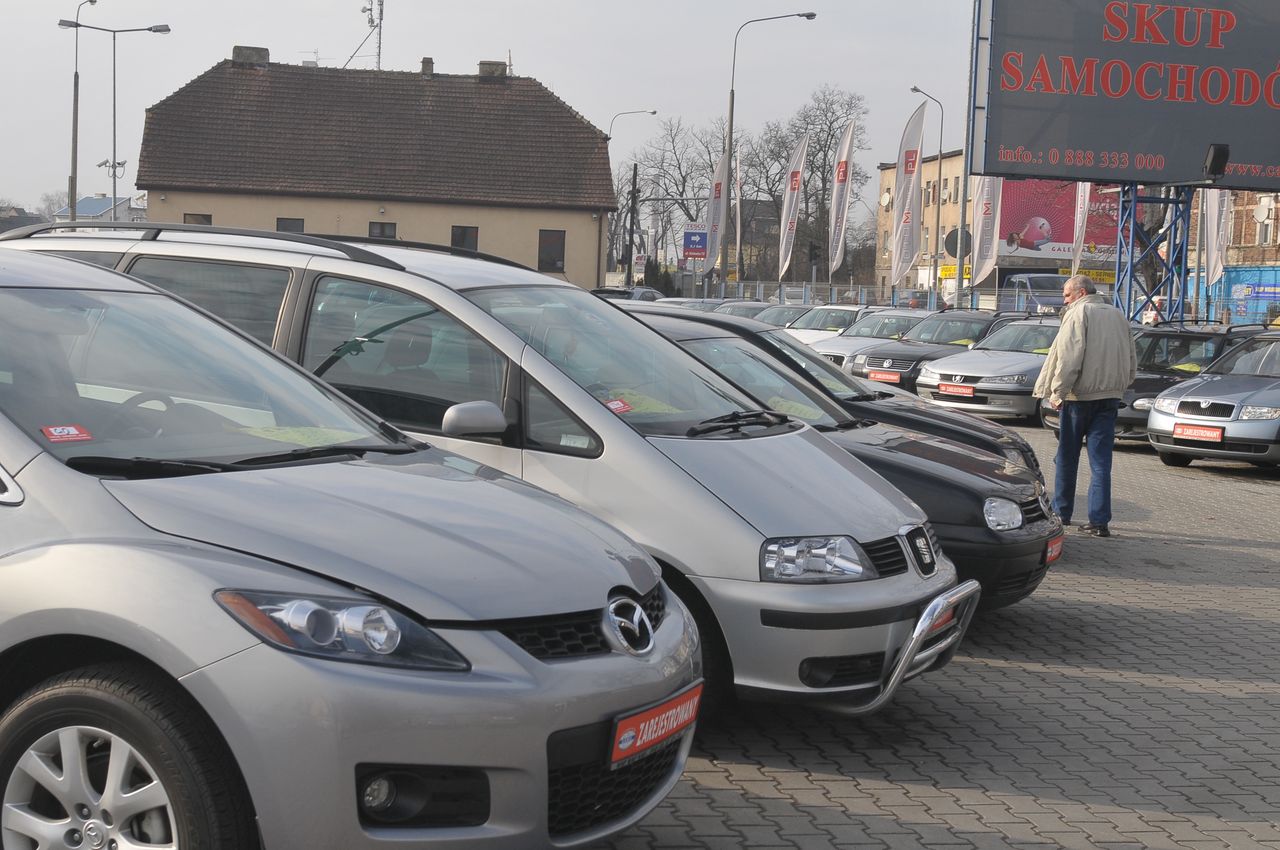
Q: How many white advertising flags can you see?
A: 8